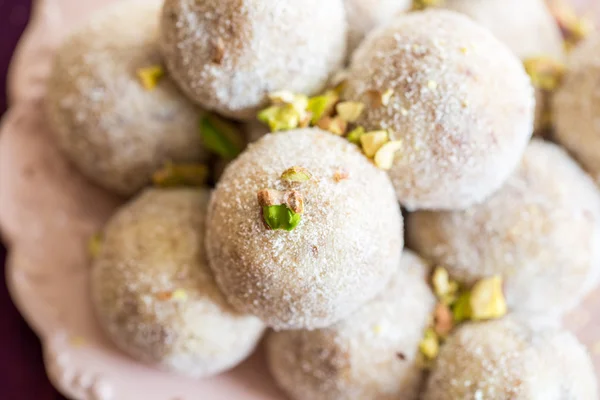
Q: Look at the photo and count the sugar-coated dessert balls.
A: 11